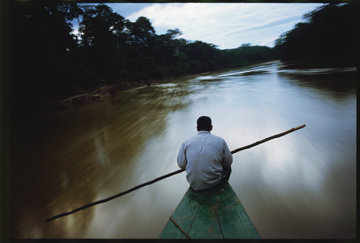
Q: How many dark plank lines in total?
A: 2